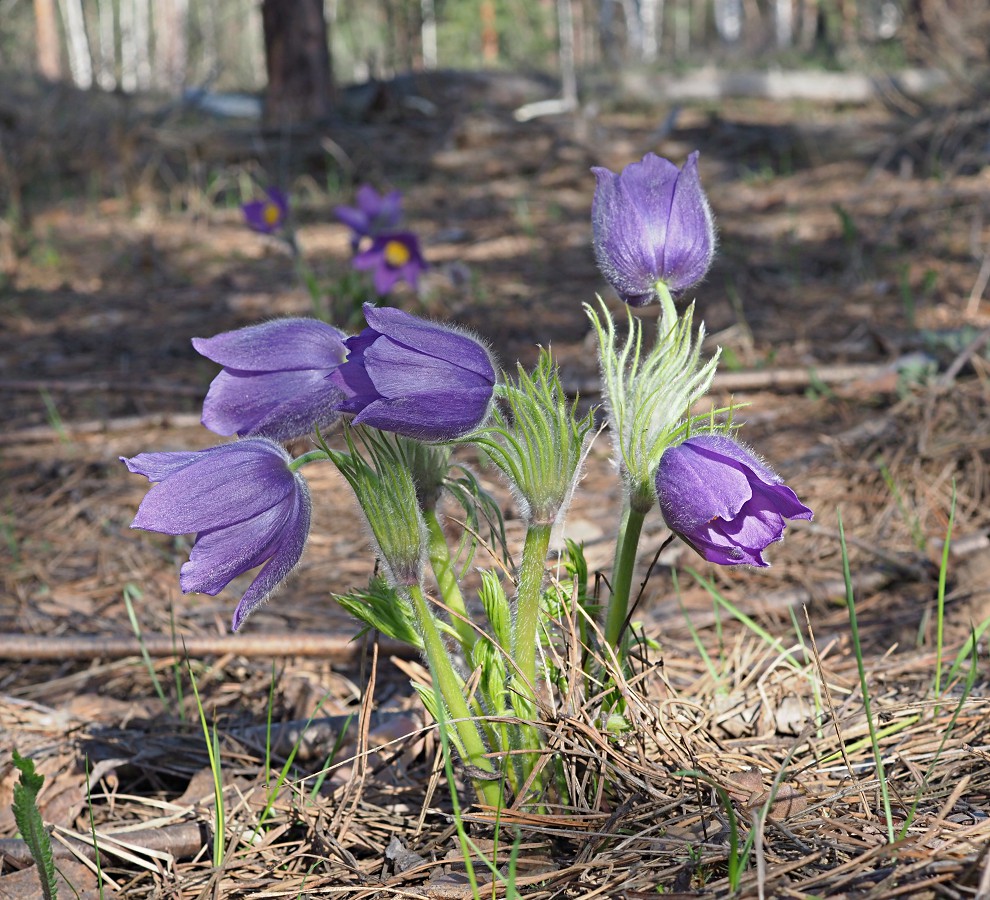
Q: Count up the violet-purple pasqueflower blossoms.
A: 8